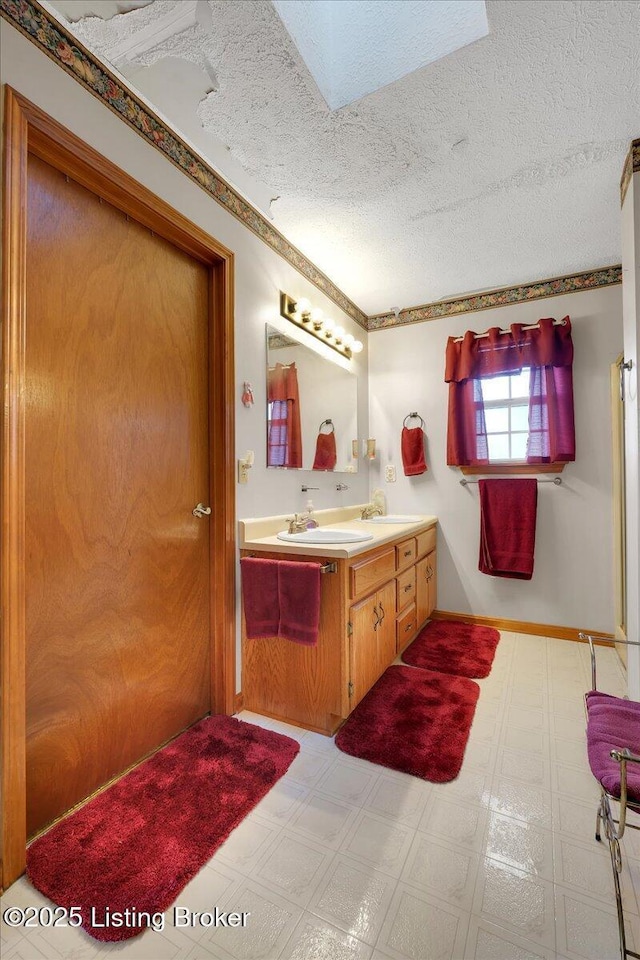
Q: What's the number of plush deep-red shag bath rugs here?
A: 3